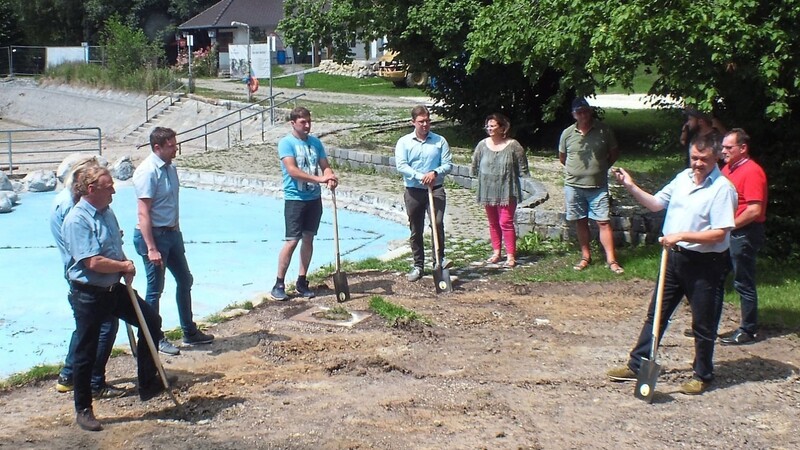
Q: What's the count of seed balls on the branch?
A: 0